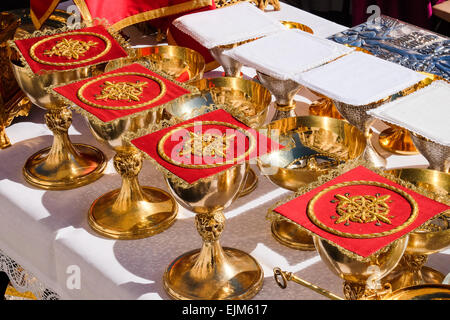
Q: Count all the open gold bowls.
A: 4